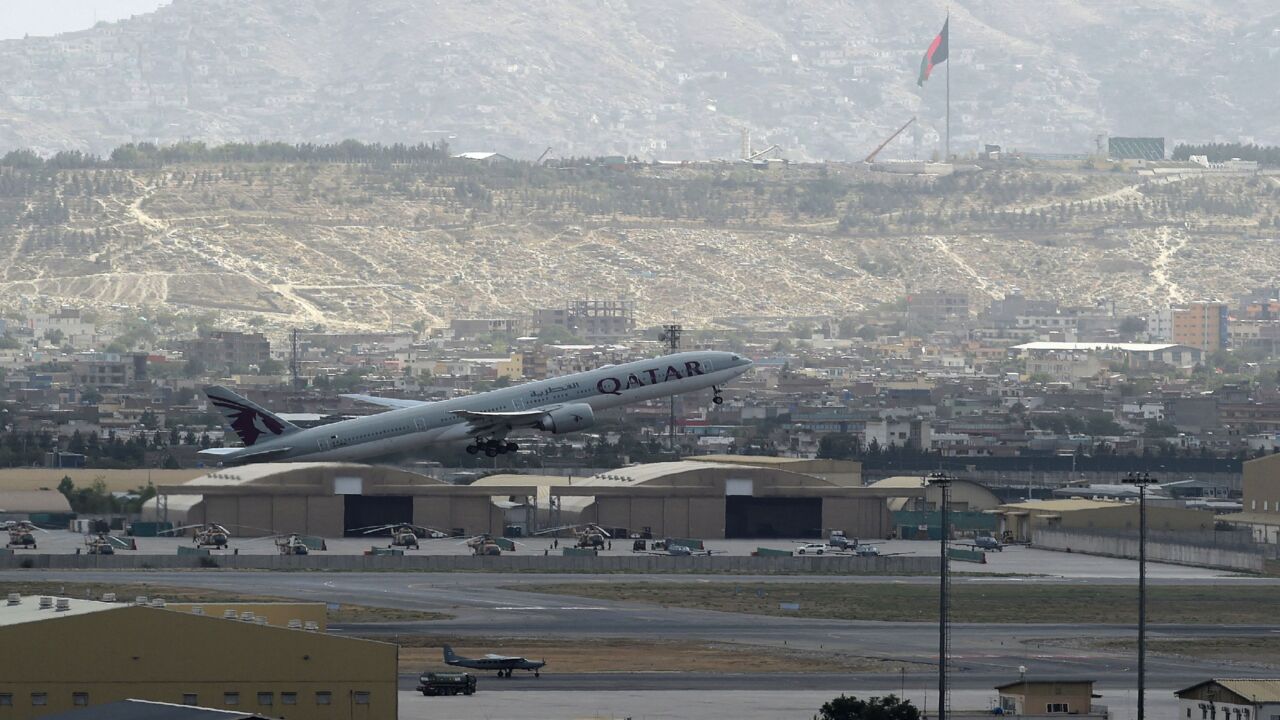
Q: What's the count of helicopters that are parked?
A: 7